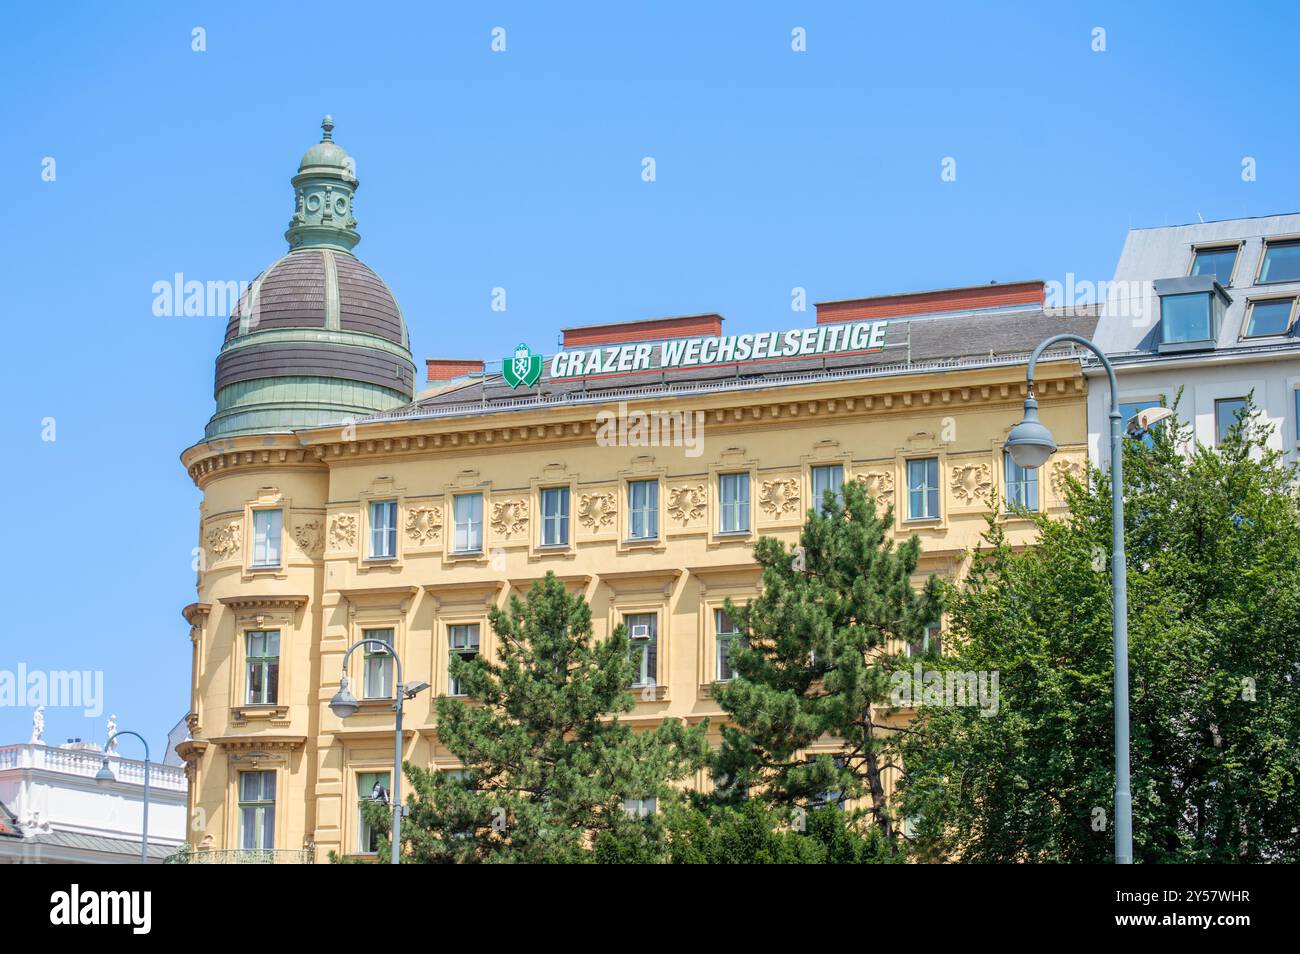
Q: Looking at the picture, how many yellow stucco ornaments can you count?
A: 11